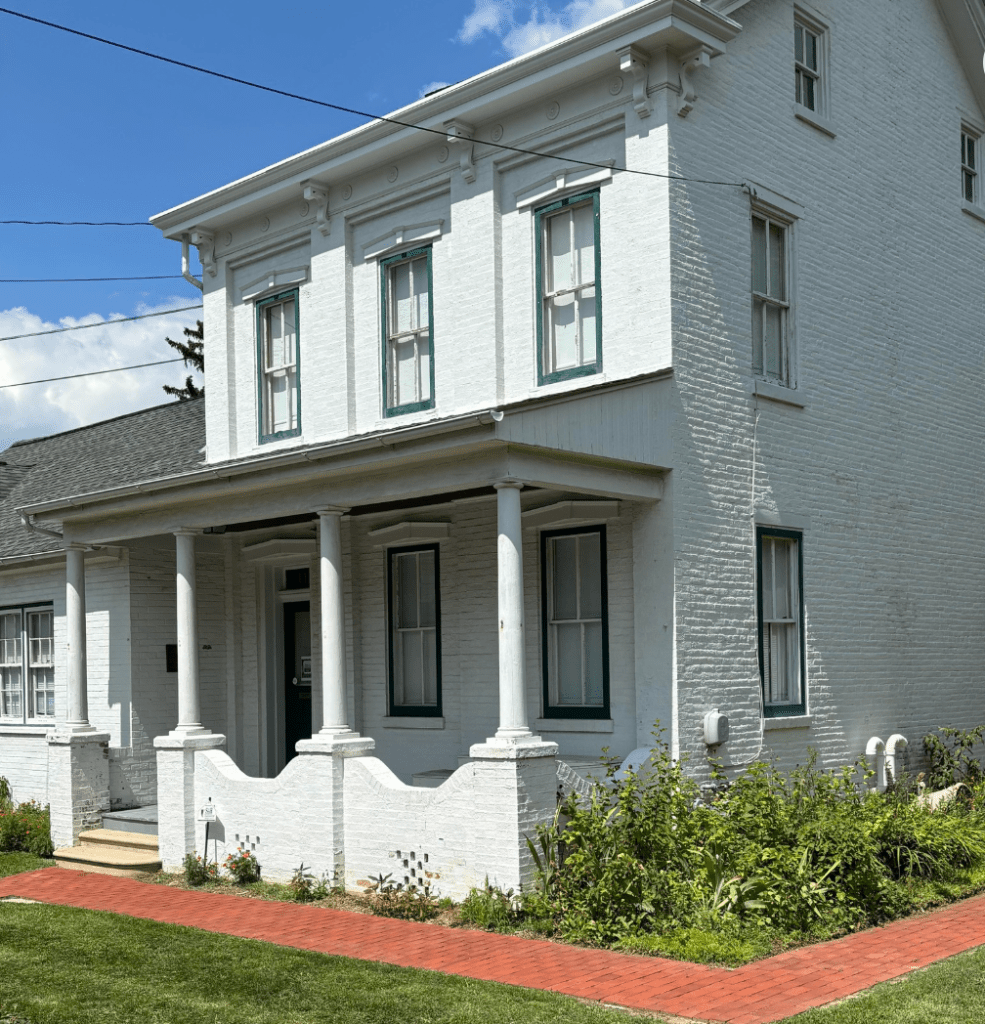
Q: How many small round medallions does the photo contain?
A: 9